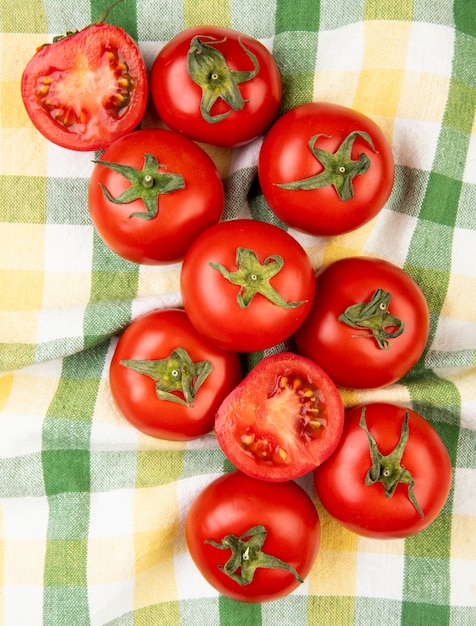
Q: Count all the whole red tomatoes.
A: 8